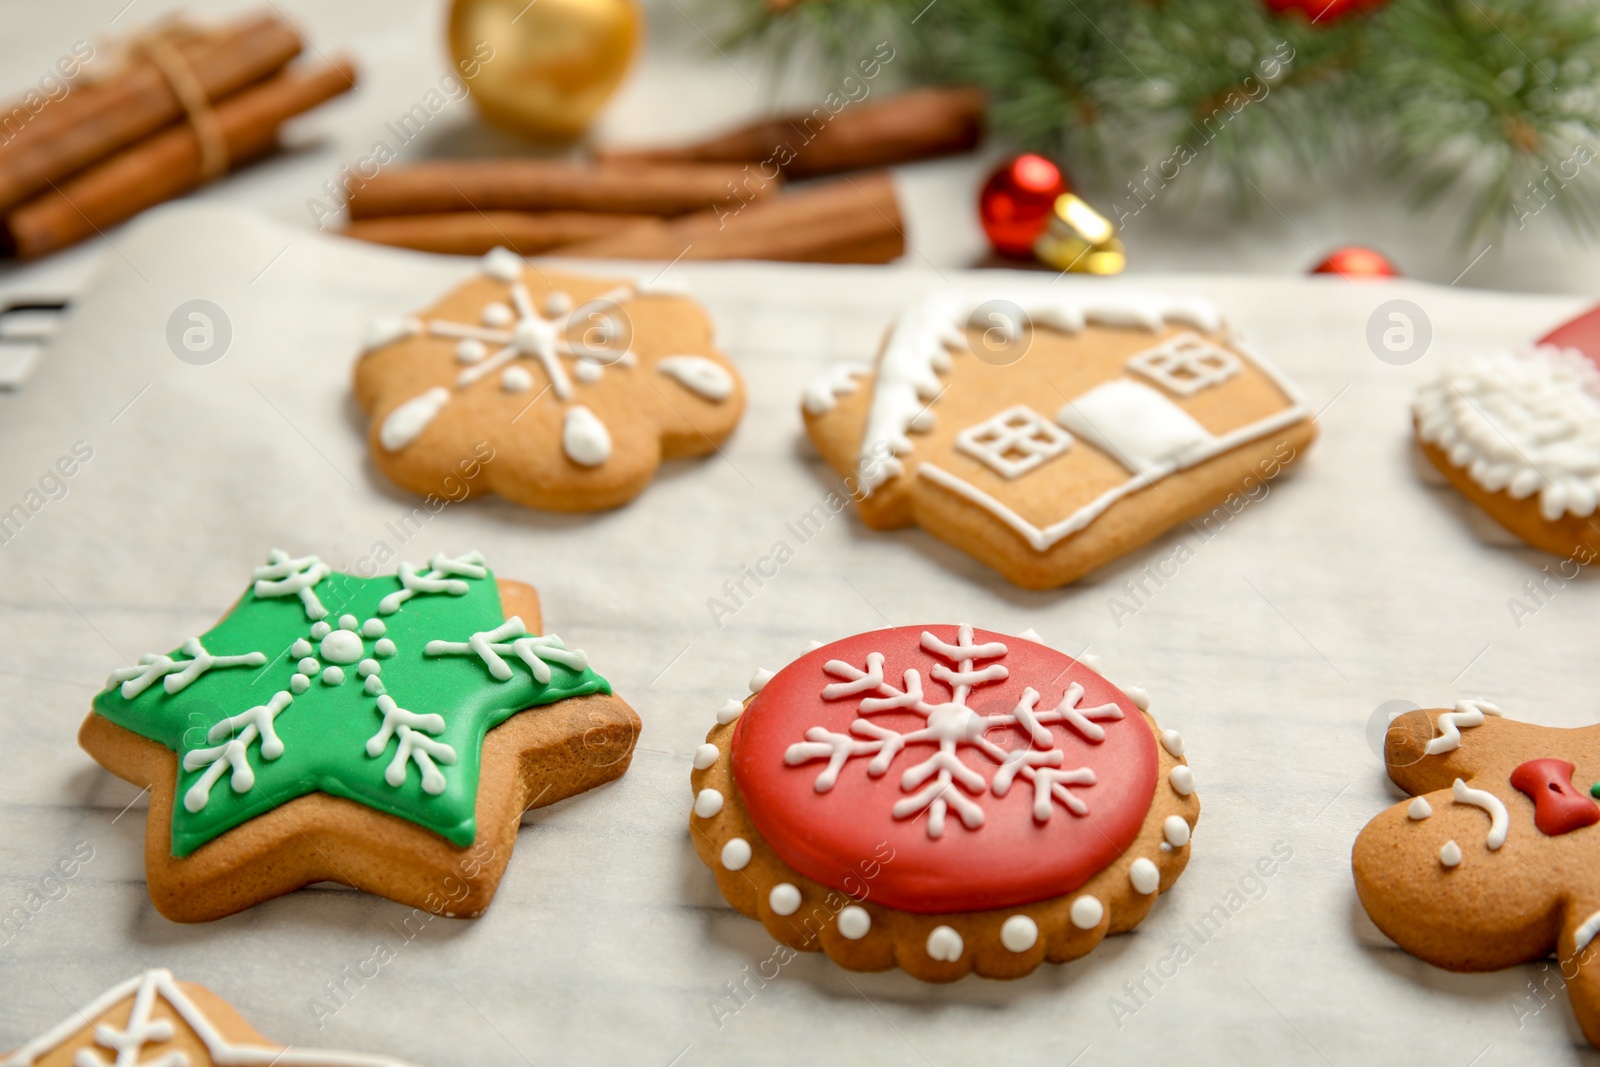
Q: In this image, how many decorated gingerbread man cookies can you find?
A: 1